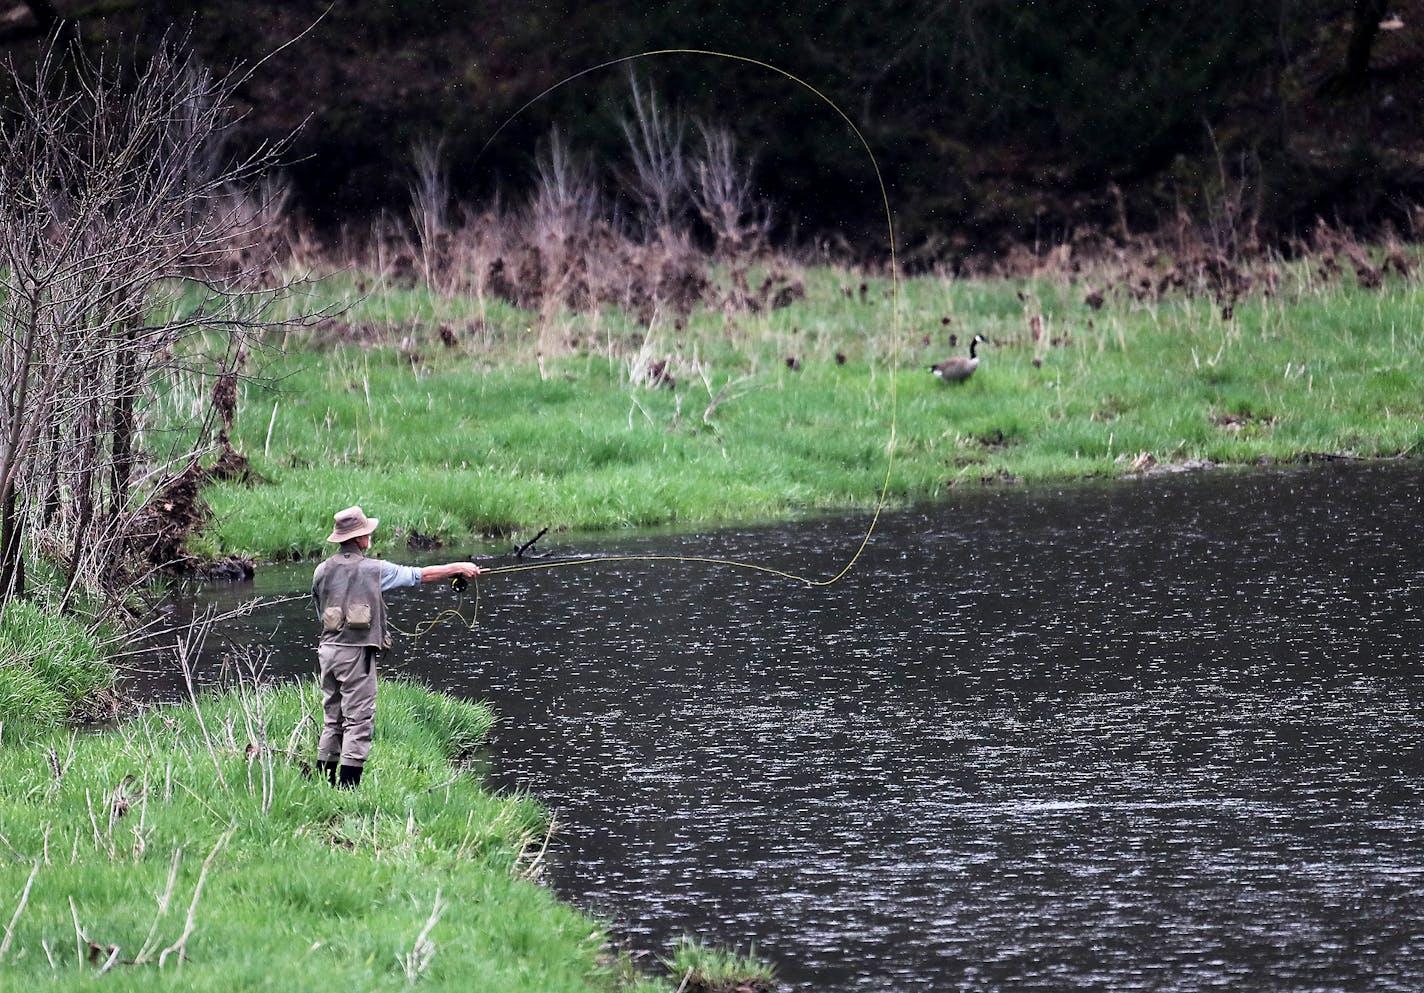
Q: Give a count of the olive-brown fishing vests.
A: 1